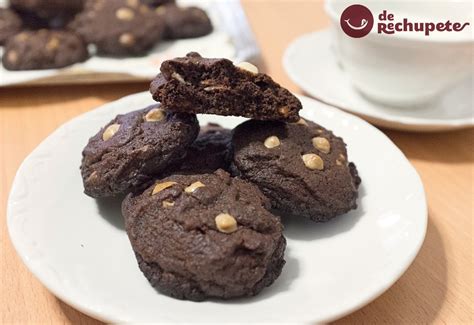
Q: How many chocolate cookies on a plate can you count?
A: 5